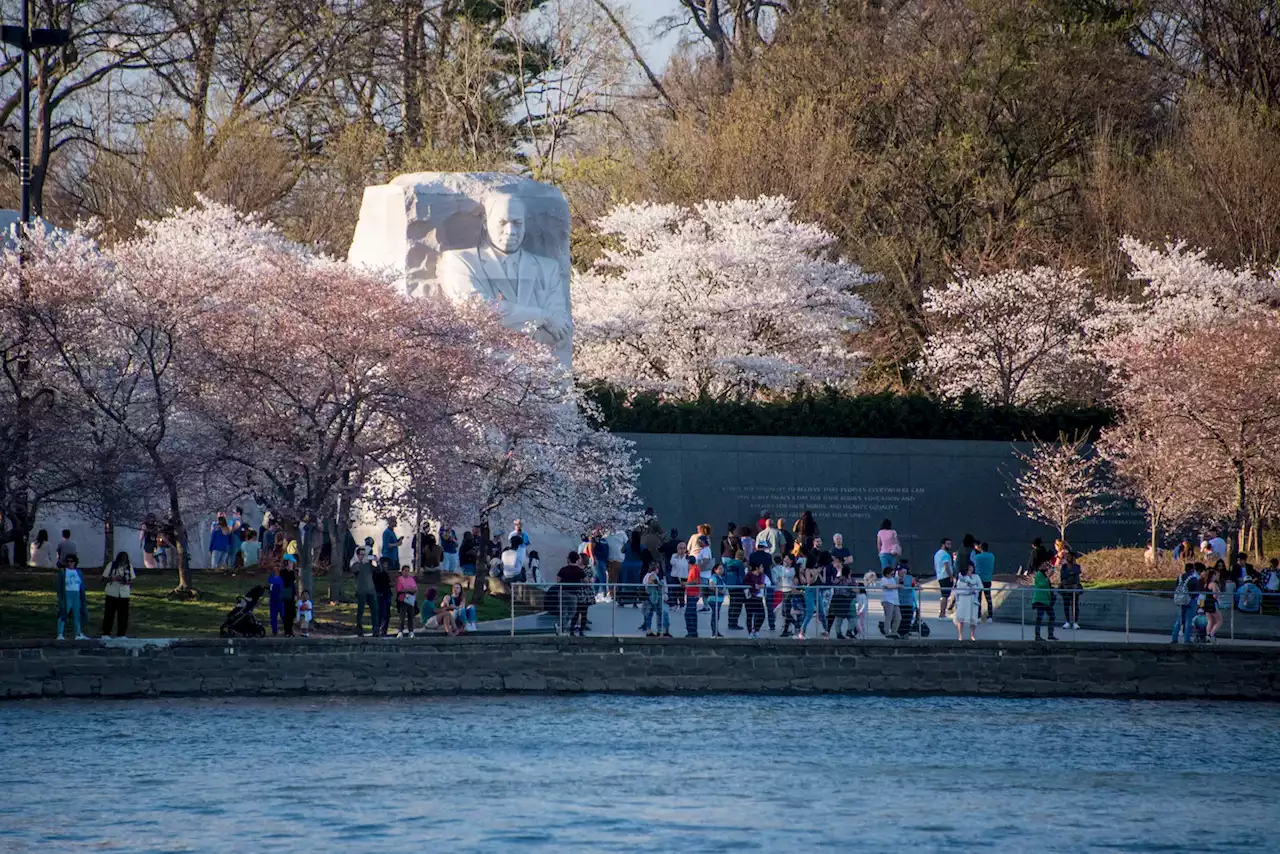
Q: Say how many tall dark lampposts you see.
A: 1